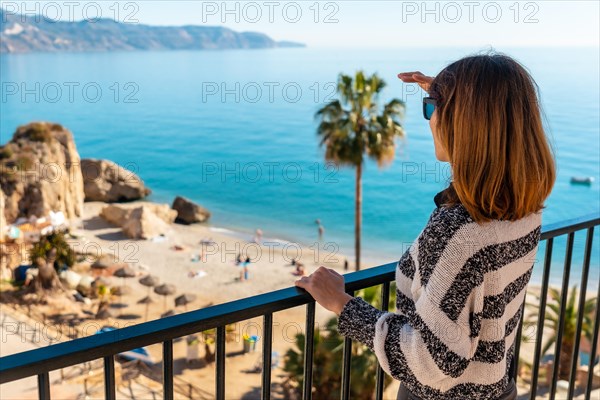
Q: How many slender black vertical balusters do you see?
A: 13